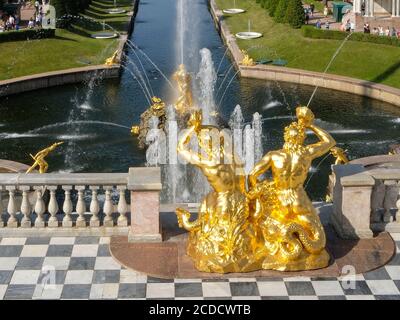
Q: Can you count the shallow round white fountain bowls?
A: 4